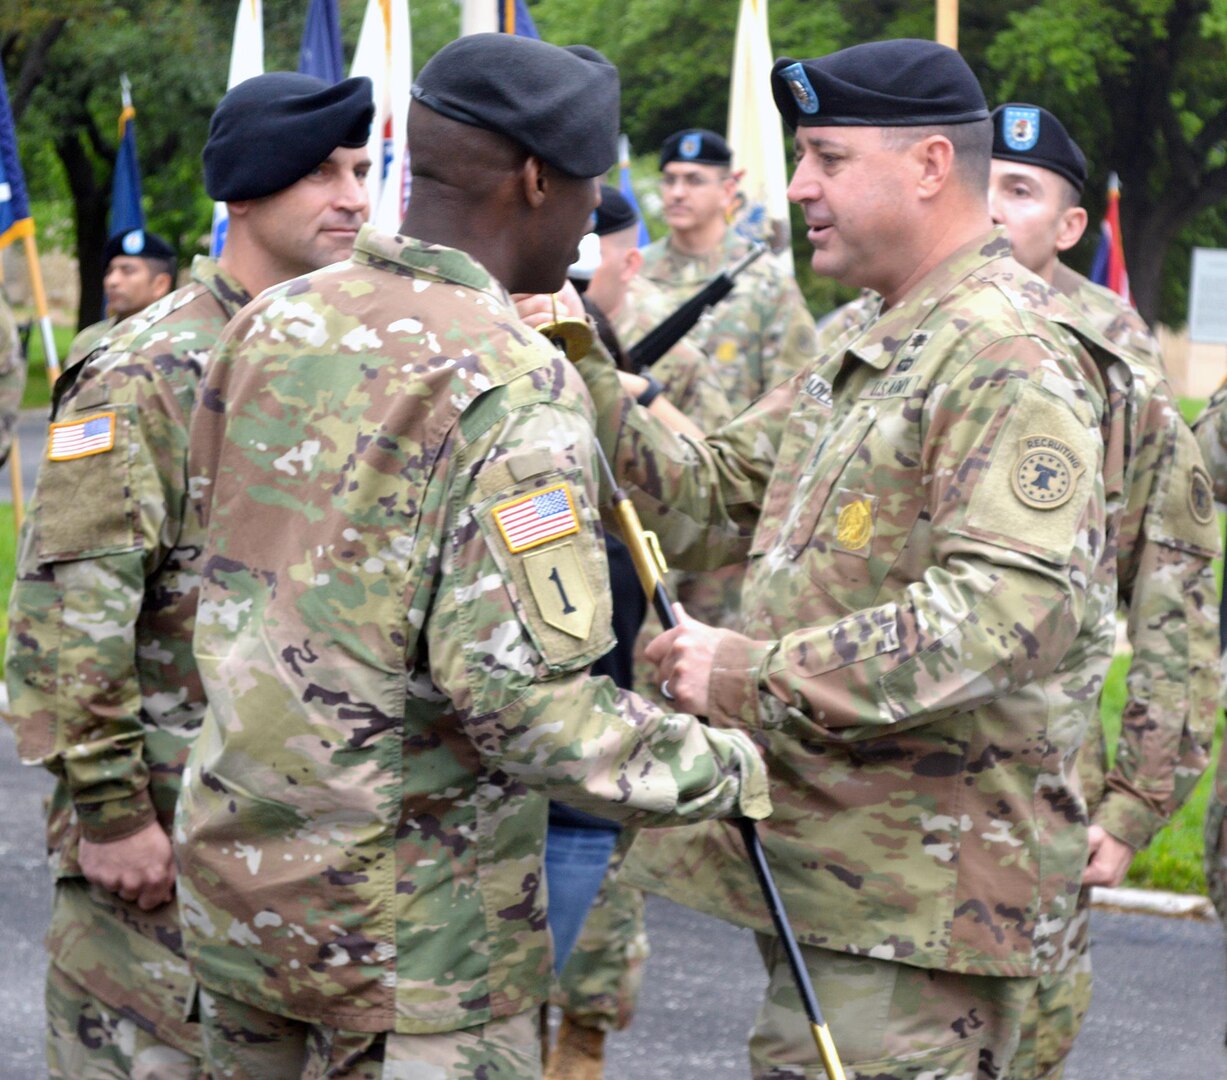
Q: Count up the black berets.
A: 7